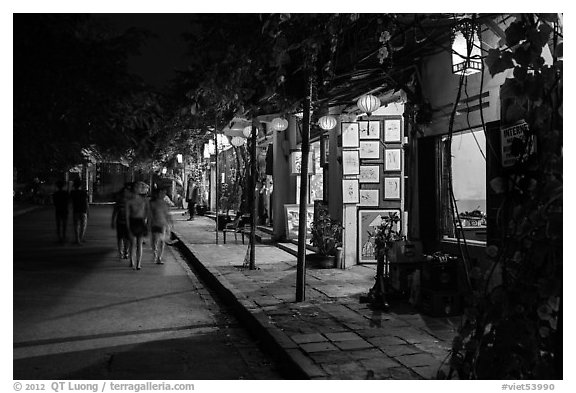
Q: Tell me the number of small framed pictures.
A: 10